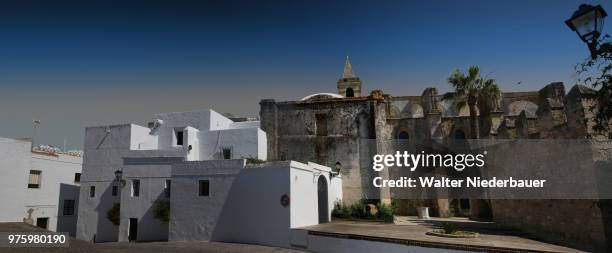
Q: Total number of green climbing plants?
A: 2